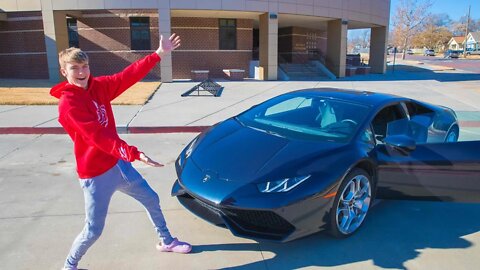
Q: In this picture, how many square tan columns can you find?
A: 5